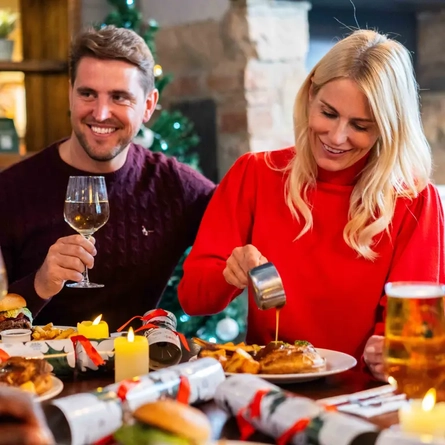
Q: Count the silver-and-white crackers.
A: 4